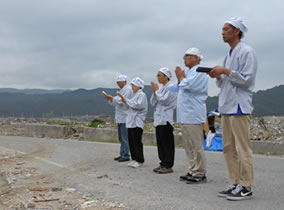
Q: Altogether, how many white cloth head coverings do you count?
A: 5